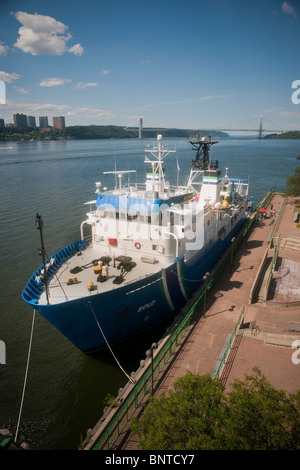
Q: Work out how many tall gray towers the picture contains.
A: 2